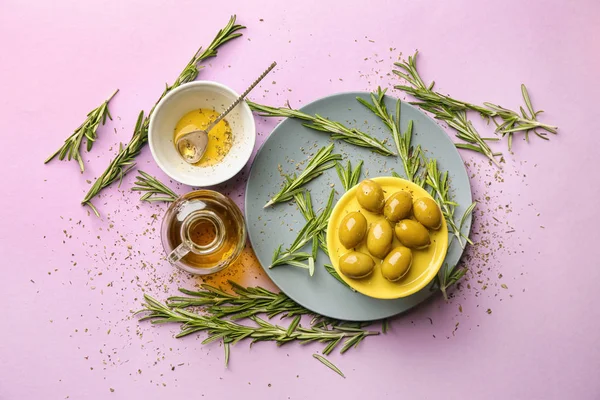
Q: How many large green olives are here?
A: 8